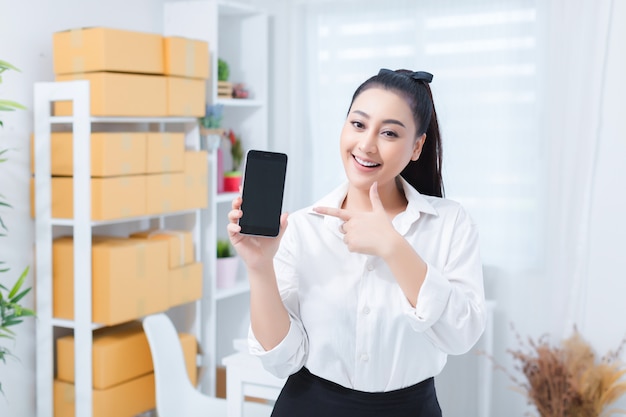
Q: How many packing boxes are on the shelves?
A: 15